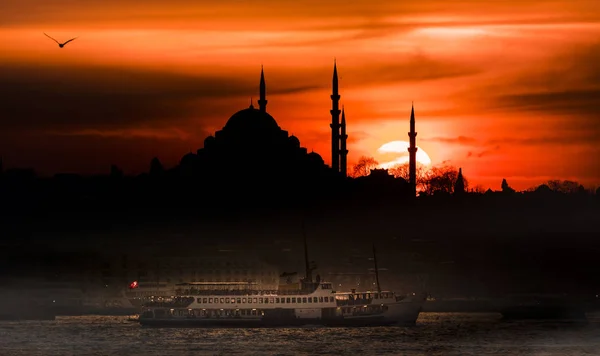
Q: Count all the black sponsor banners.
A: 0